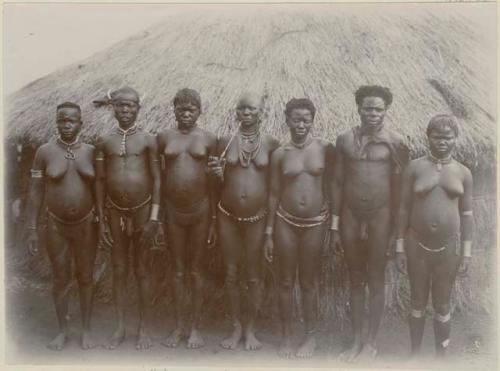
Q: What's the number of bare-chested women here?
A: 5